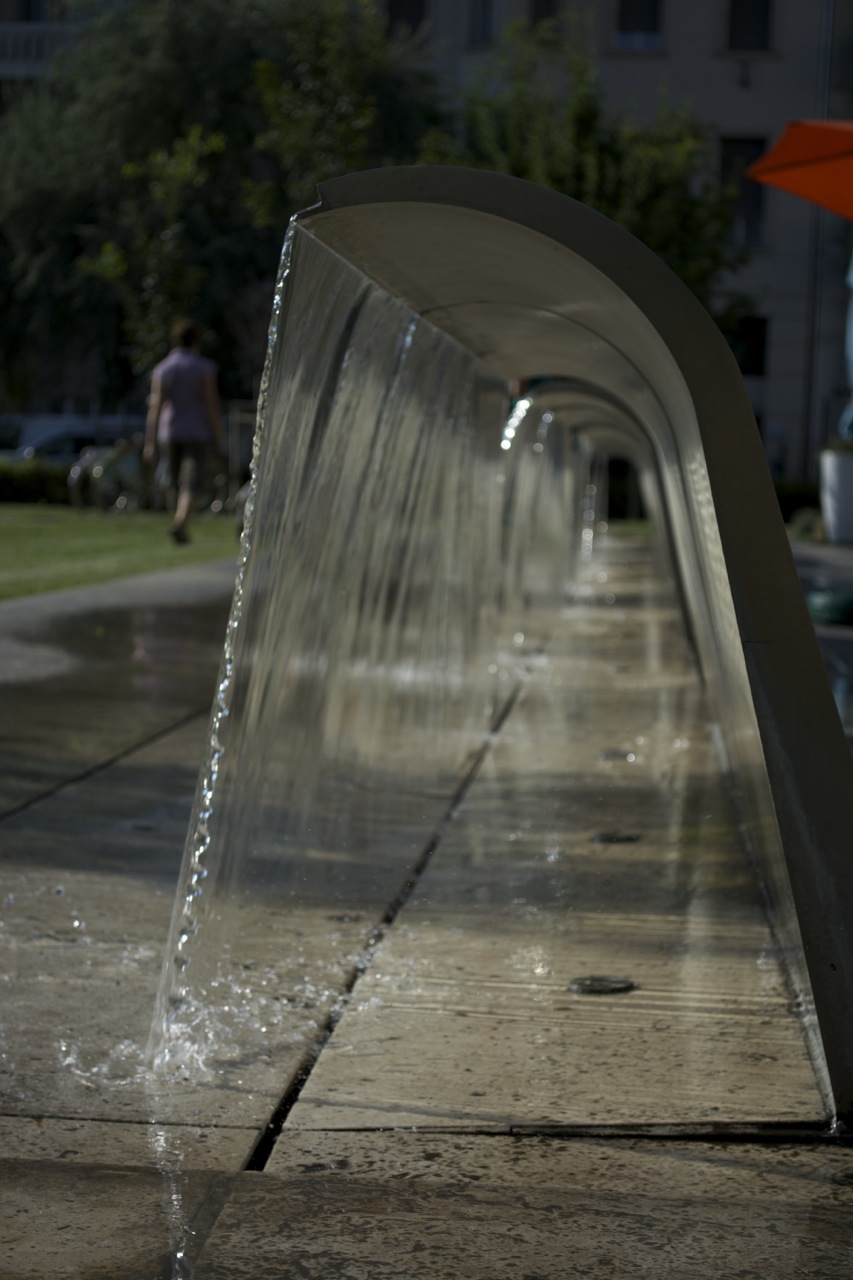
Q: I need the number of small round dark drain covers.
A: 3